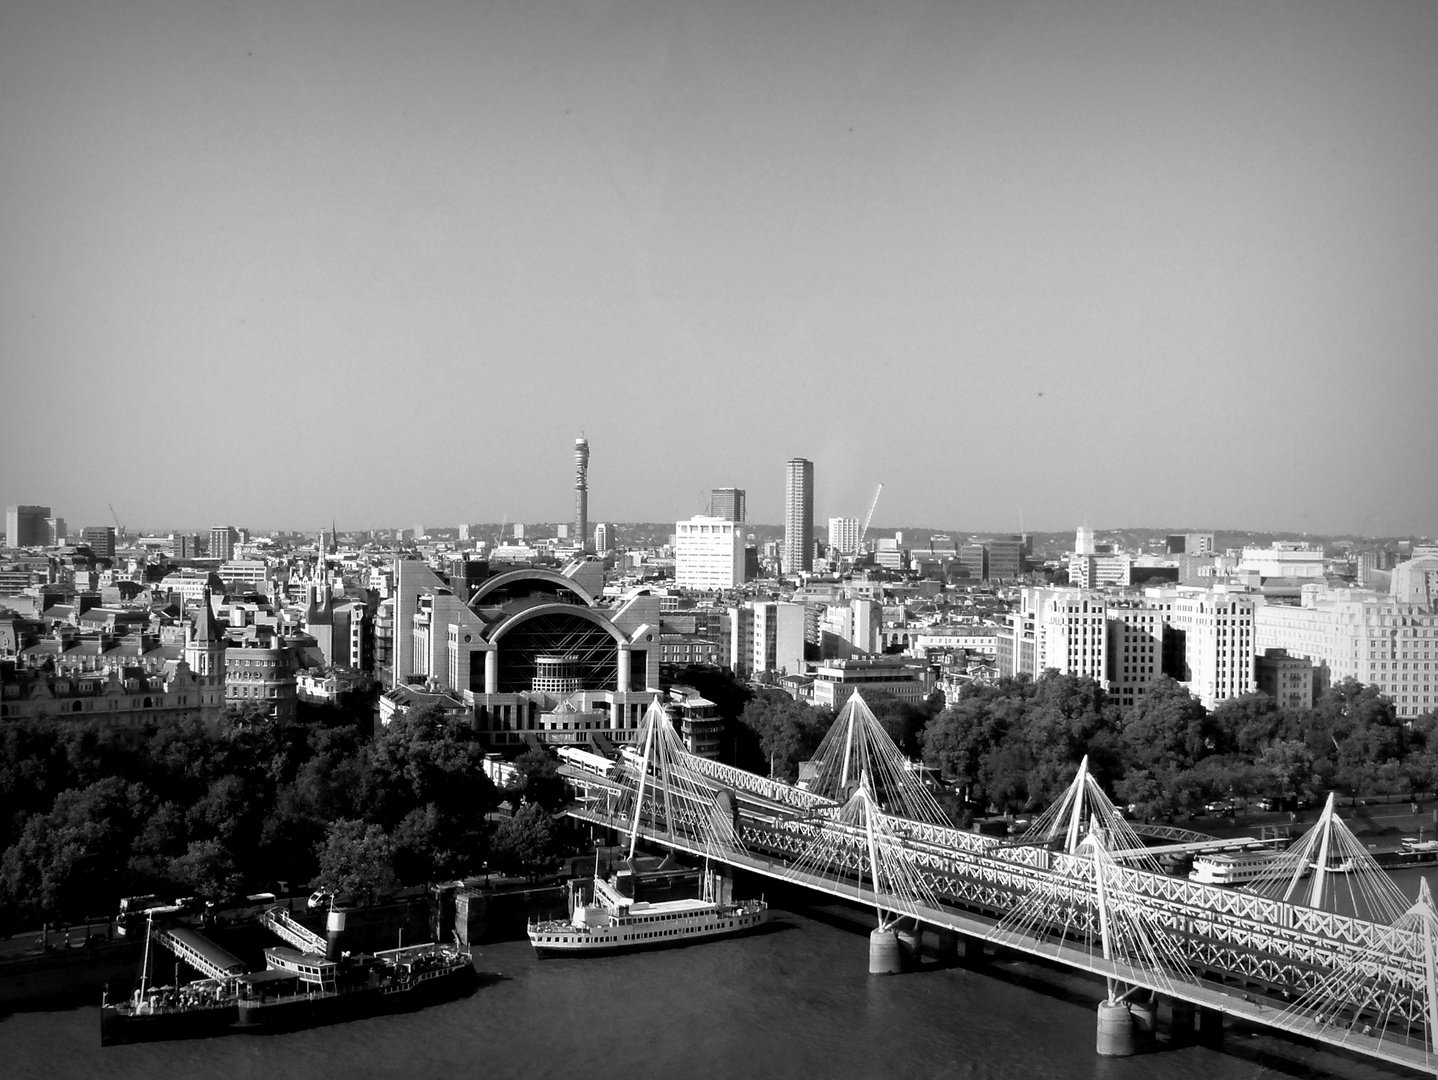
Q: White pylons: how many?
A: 7